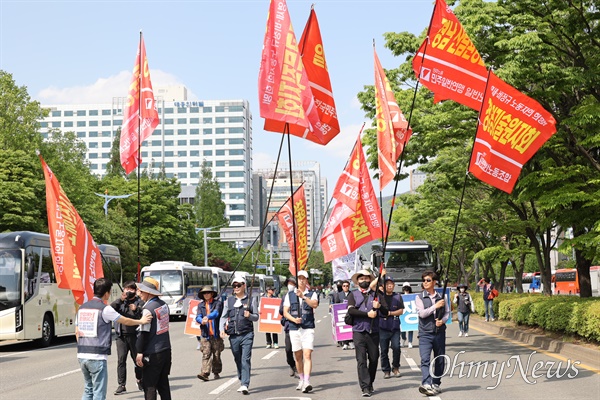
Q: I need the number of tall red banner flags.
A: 9